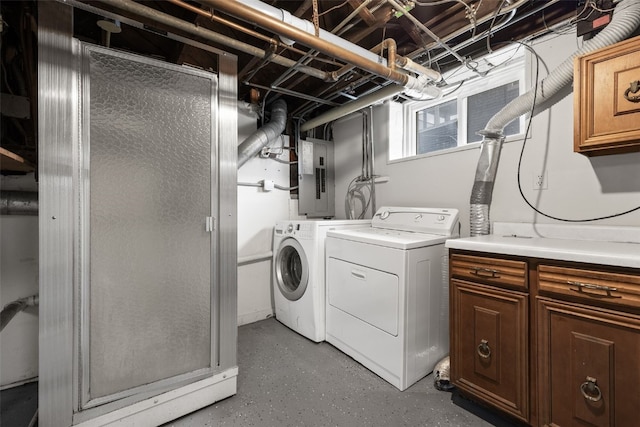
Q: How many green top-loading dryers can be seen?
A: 0